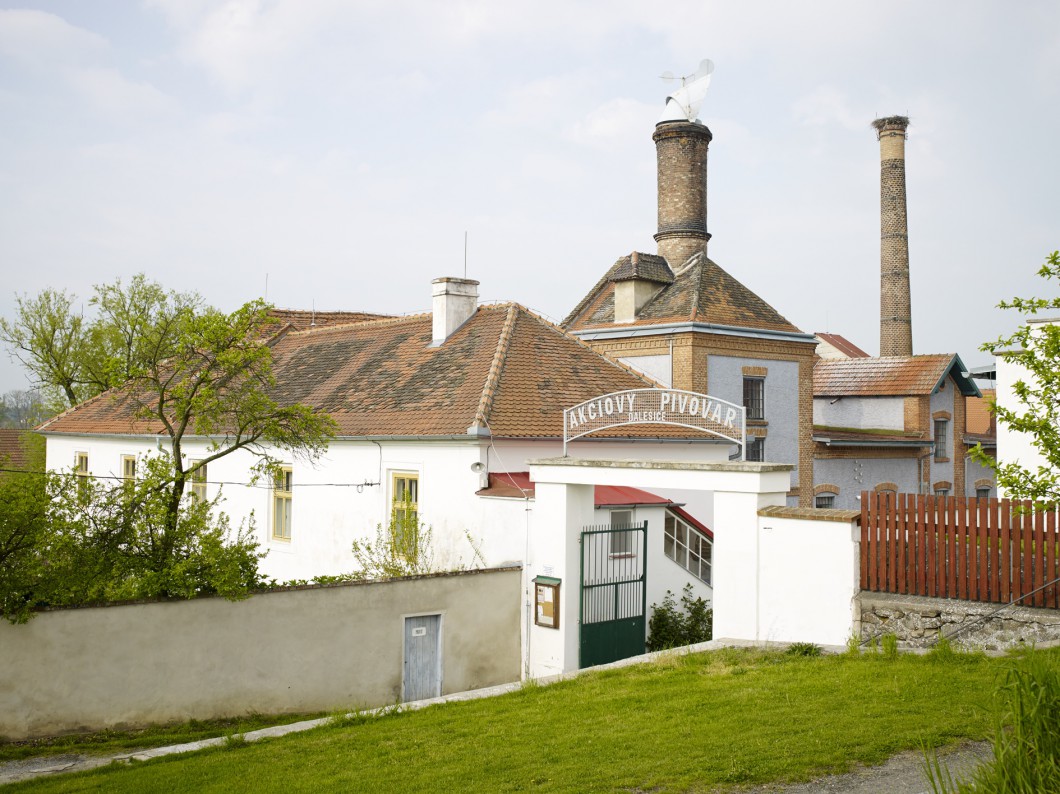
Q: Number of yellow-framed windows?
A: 5